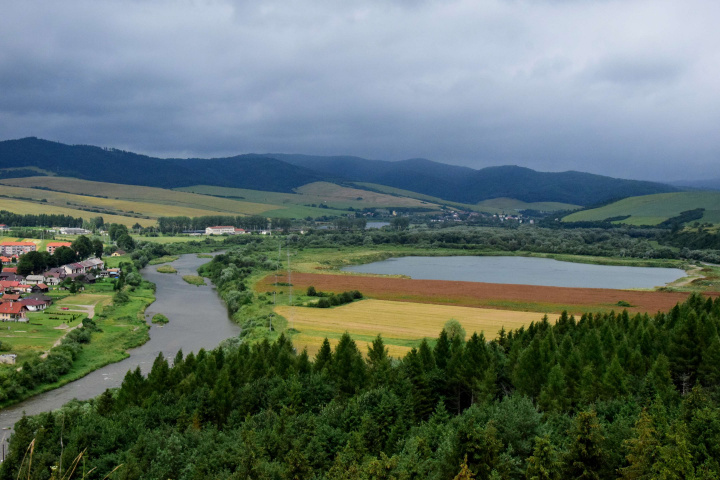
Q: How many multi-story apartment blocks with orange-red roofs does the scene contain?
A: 2